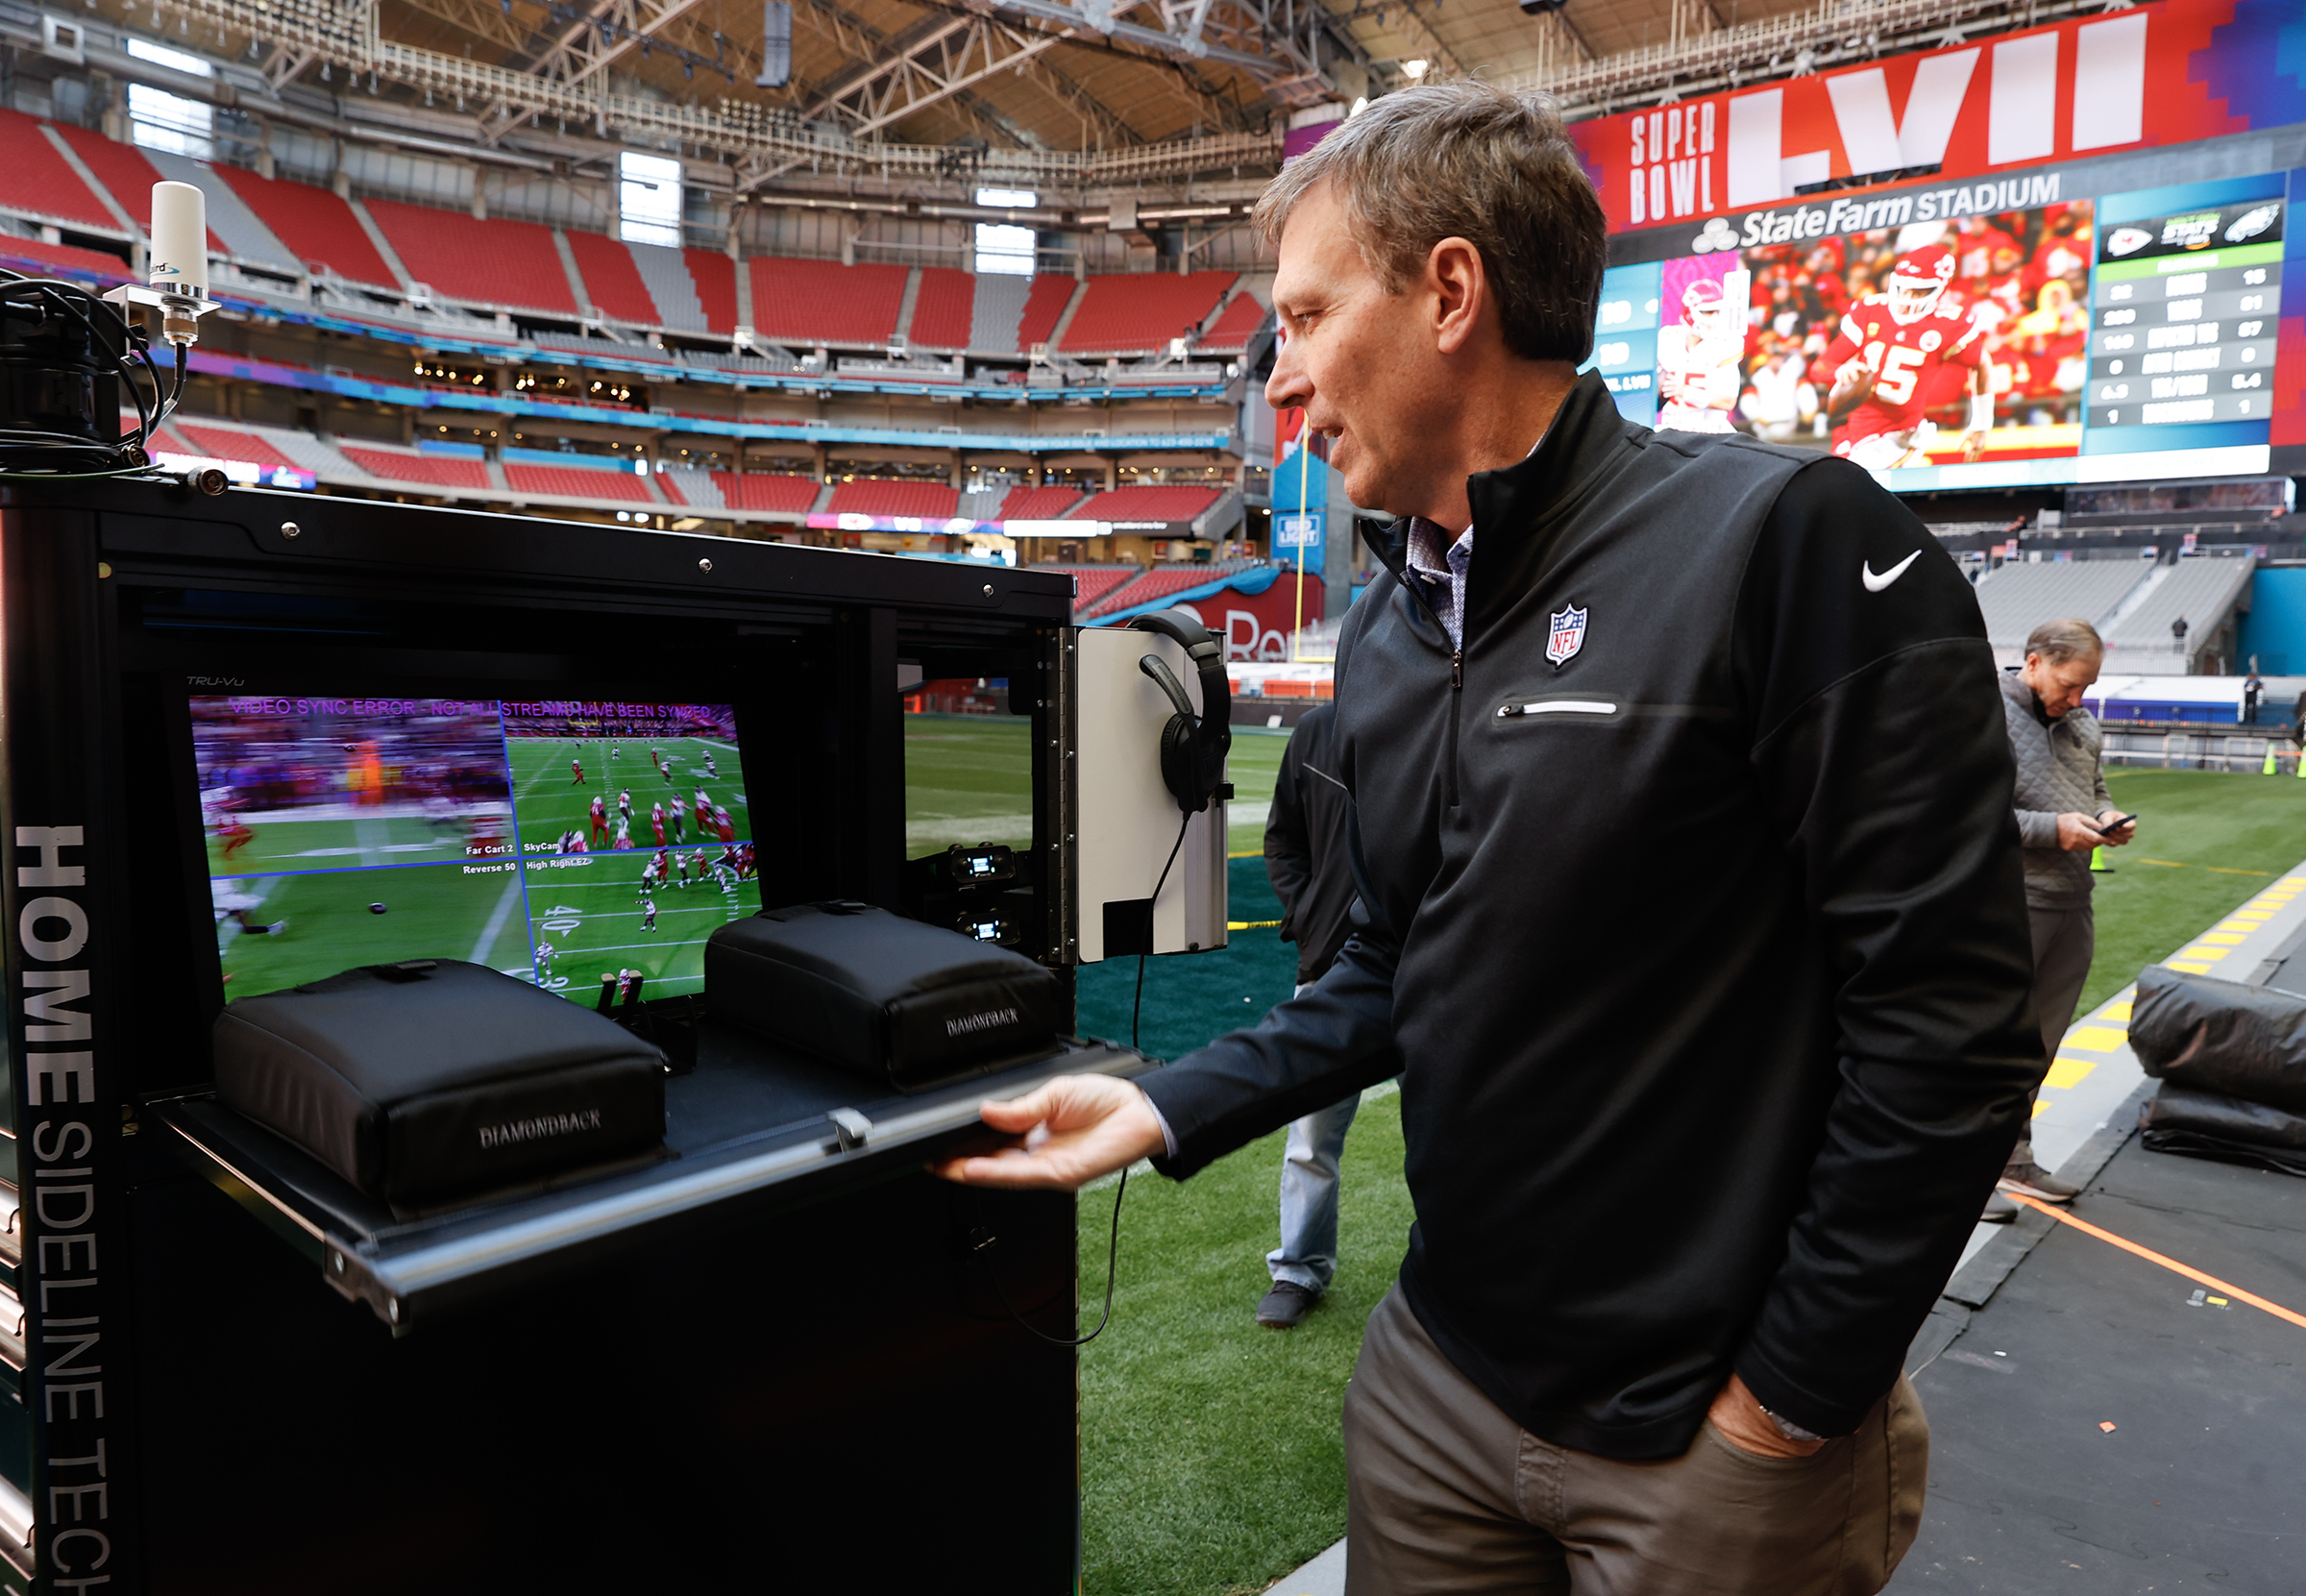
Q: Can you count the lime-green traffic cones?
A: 3